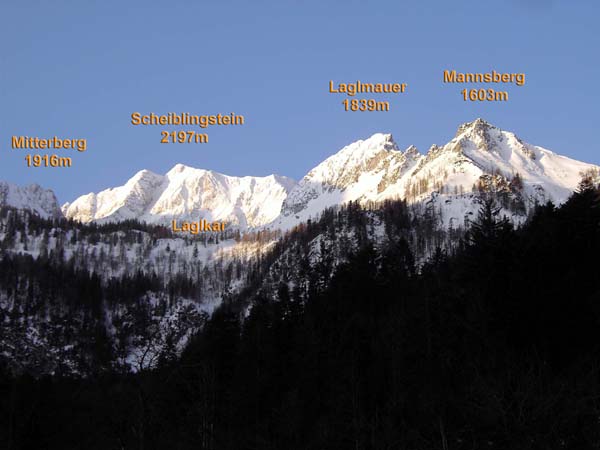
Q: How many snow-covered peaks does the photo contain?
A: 4